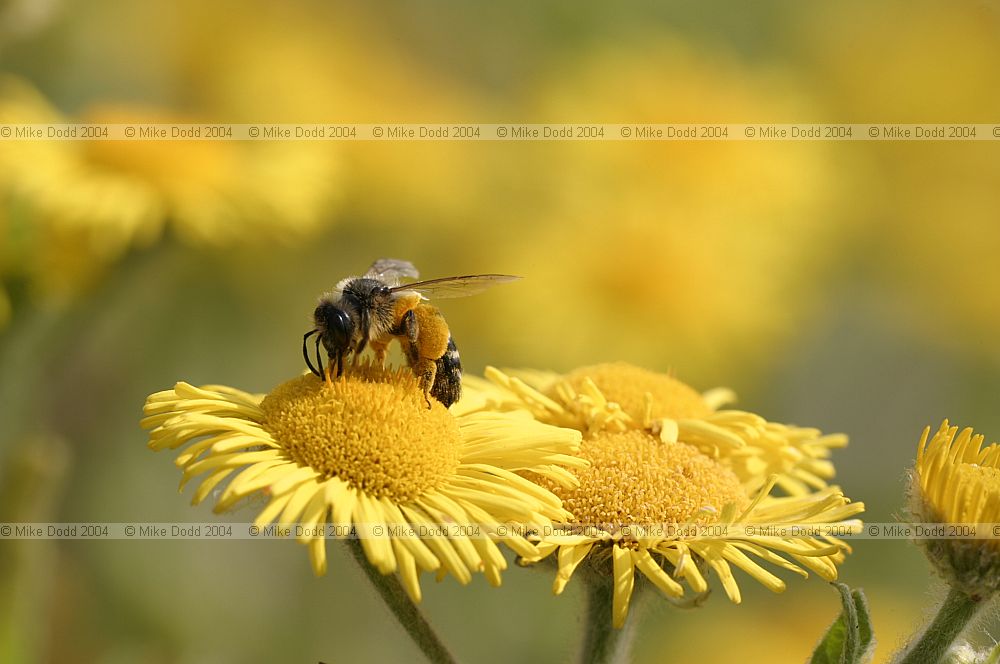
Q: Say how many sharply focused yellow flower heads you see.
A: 4